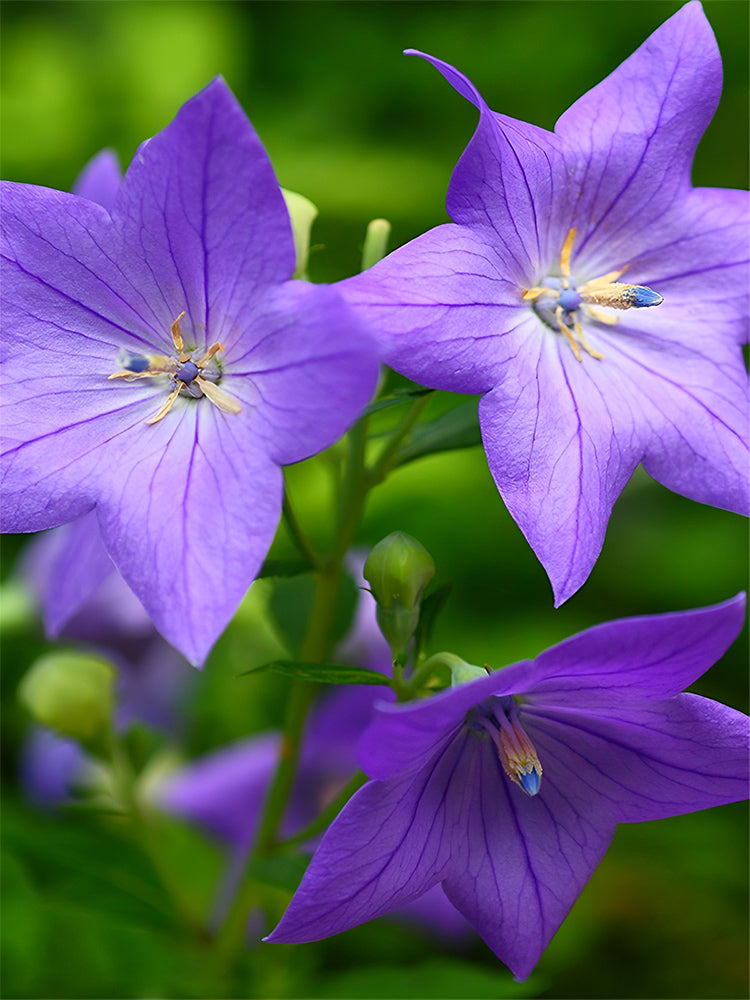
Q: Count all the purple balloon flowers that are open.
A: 3